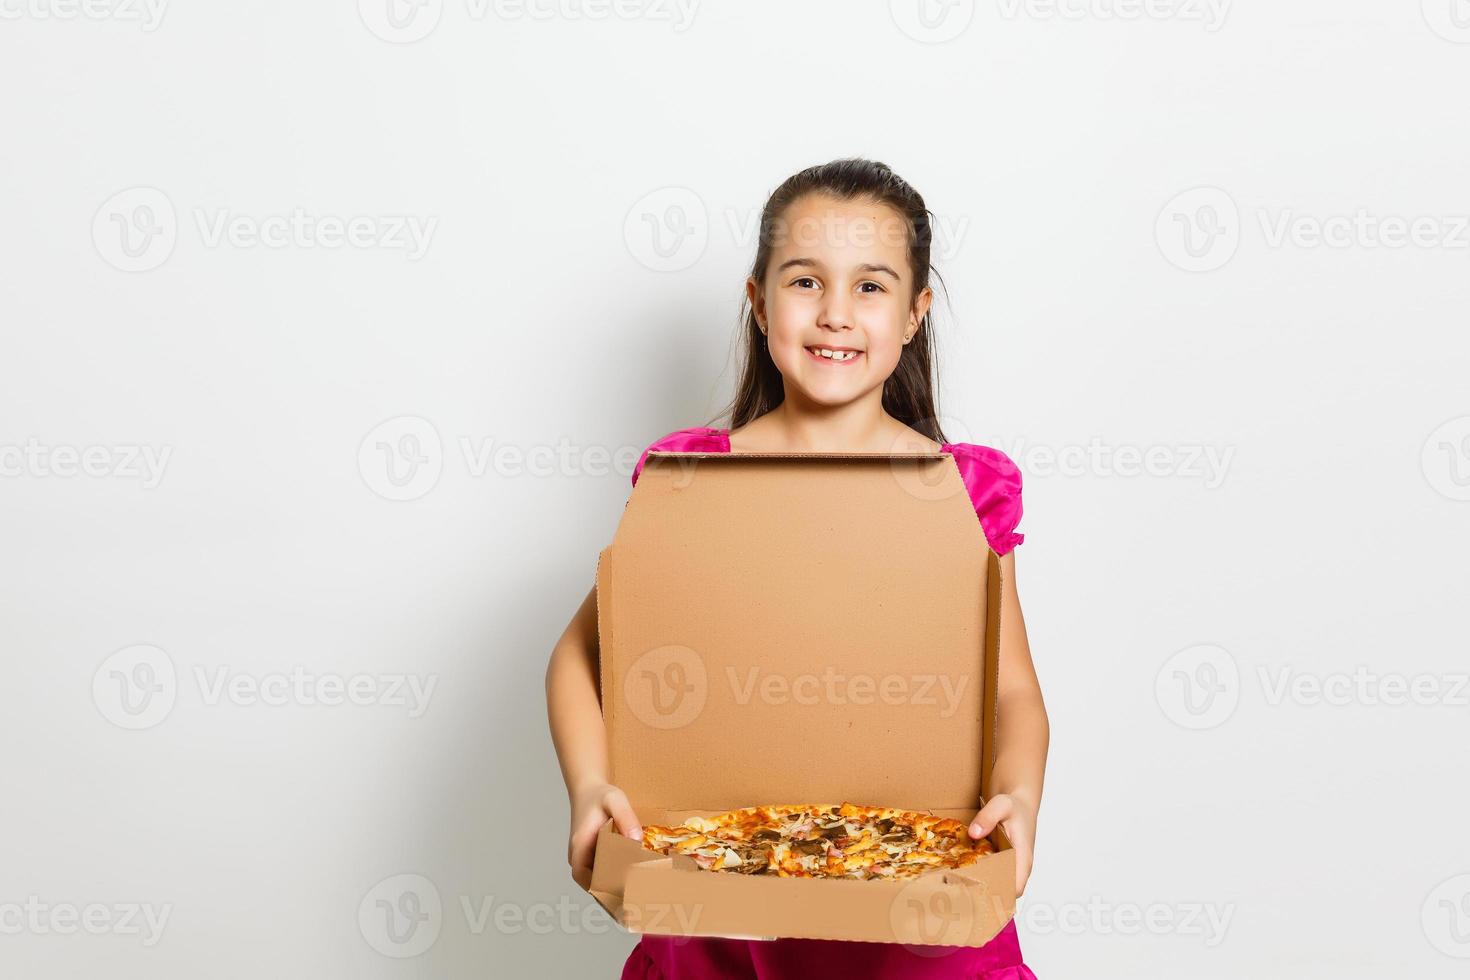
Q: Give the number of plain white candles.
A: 0